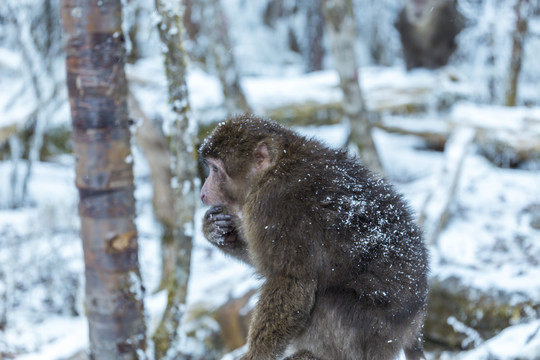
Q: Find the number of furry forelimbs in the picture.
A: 2